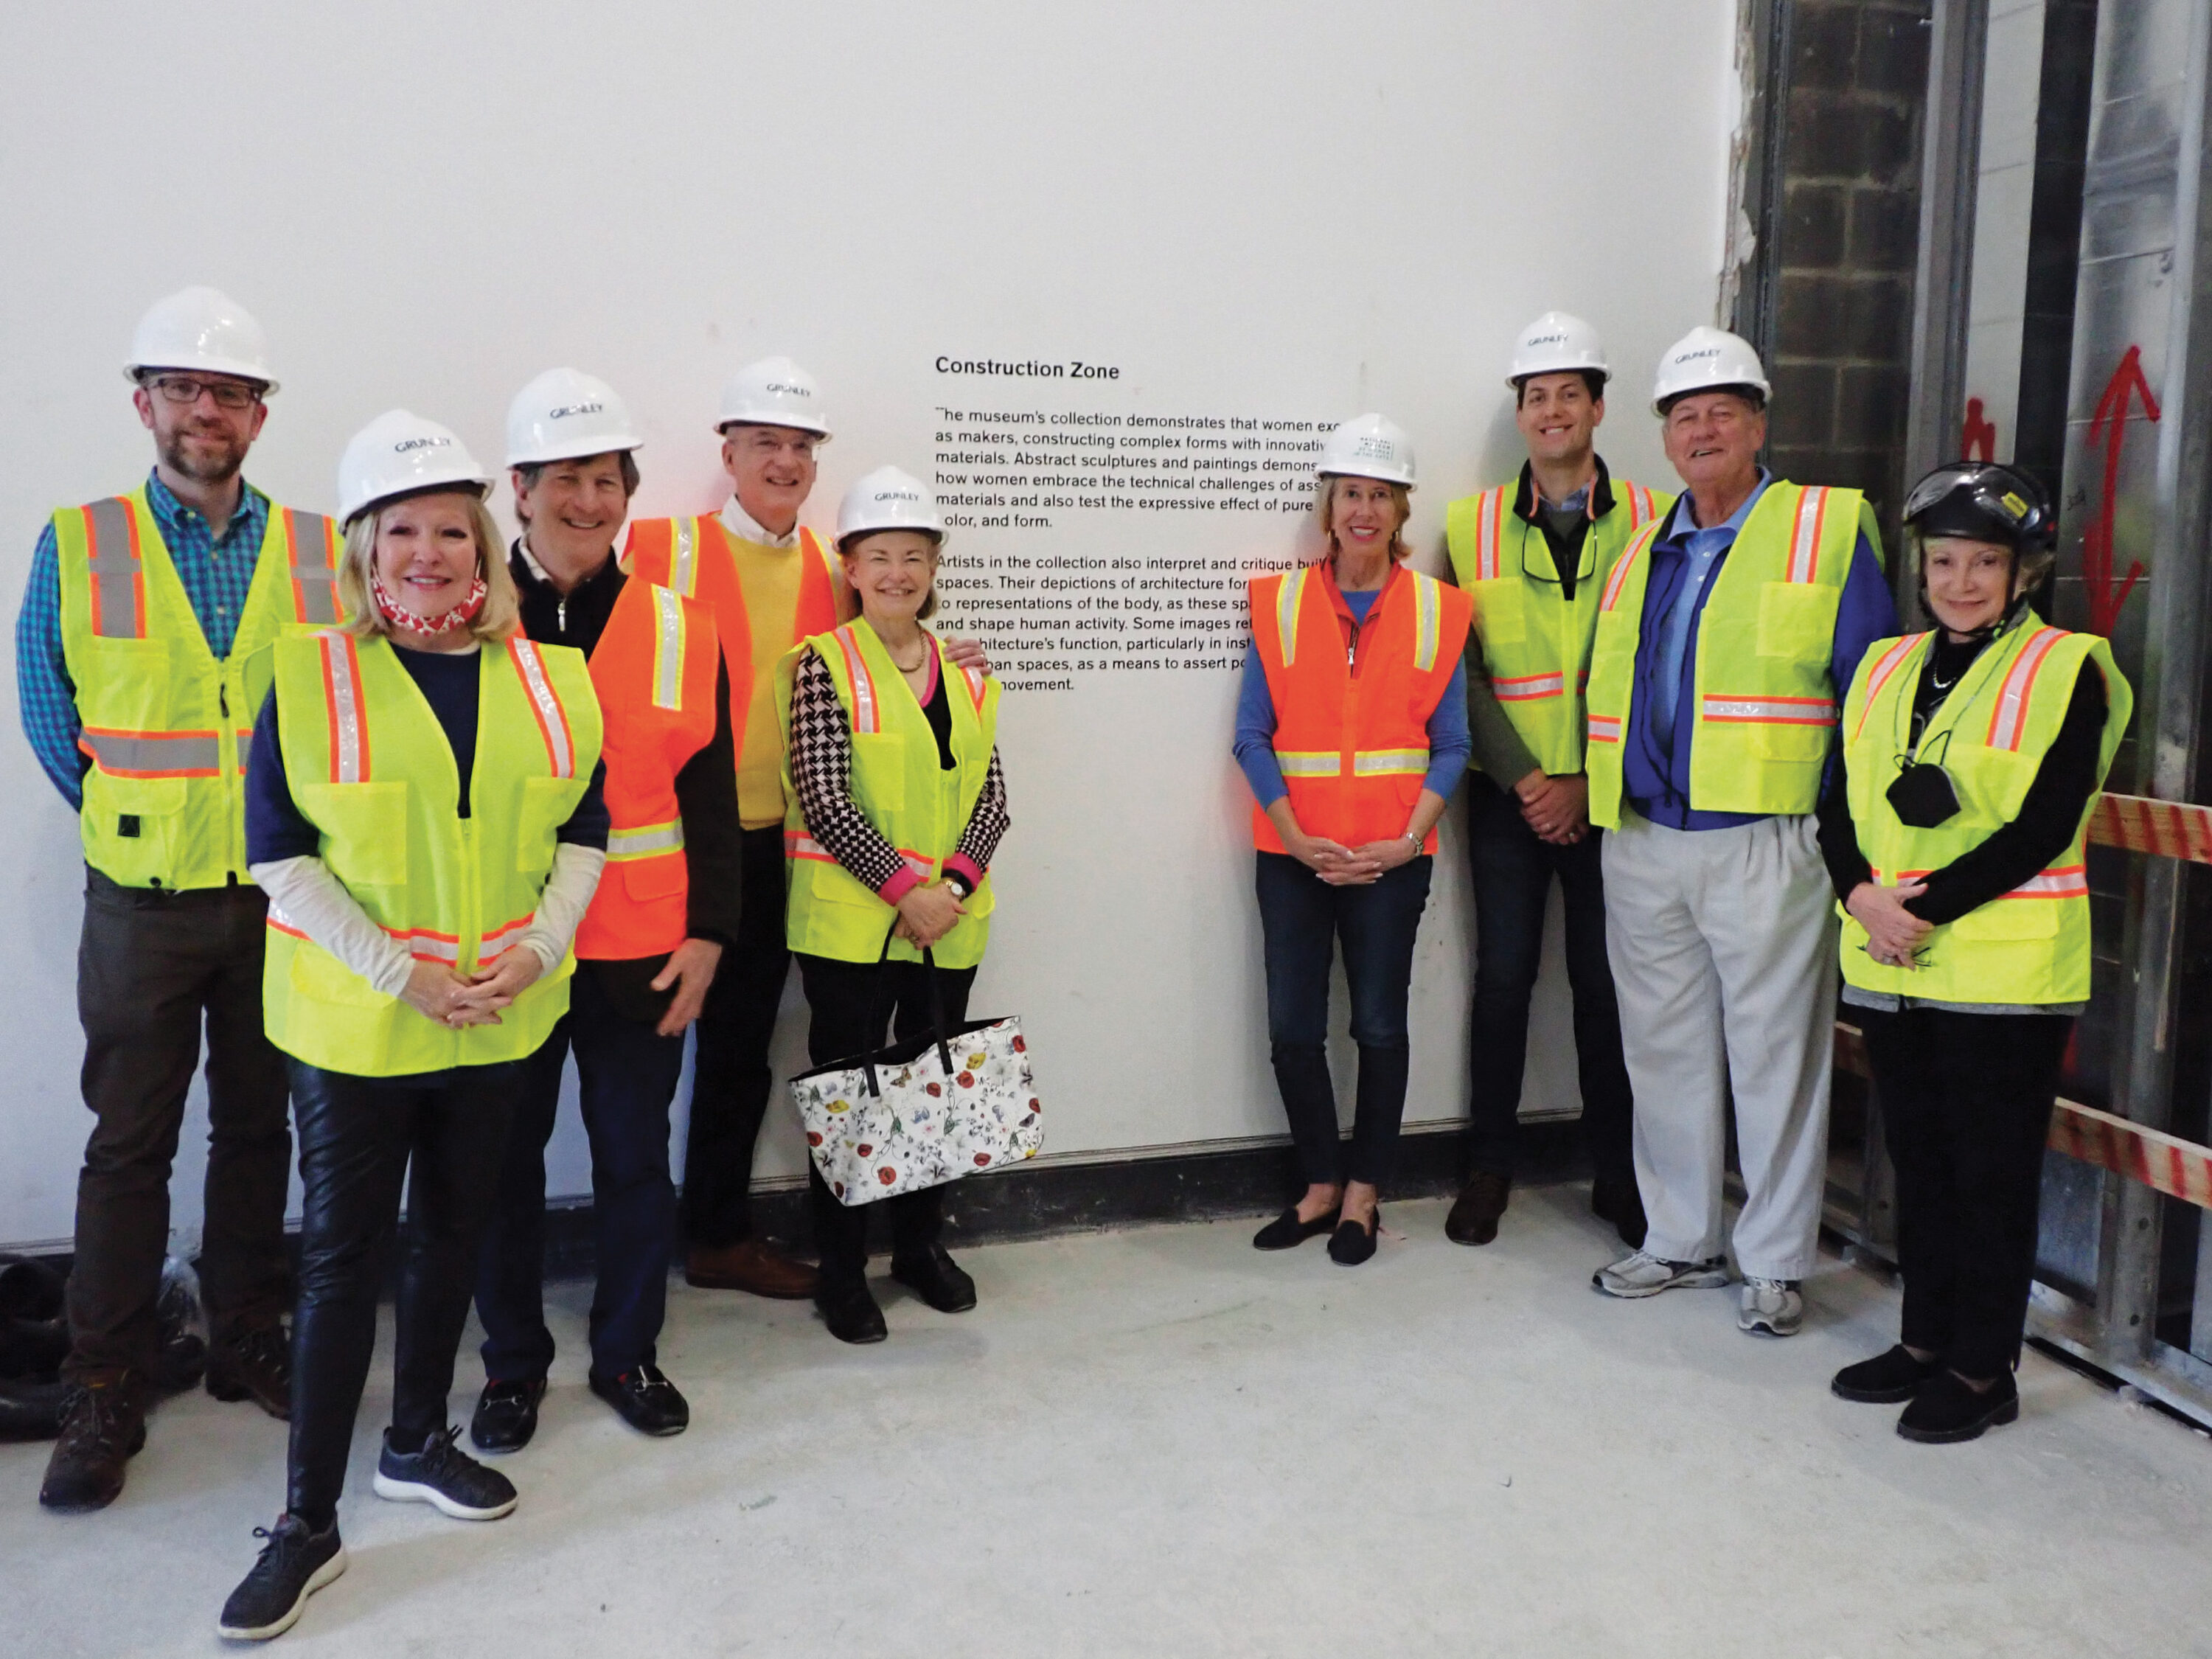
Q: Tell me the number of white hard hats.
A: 8